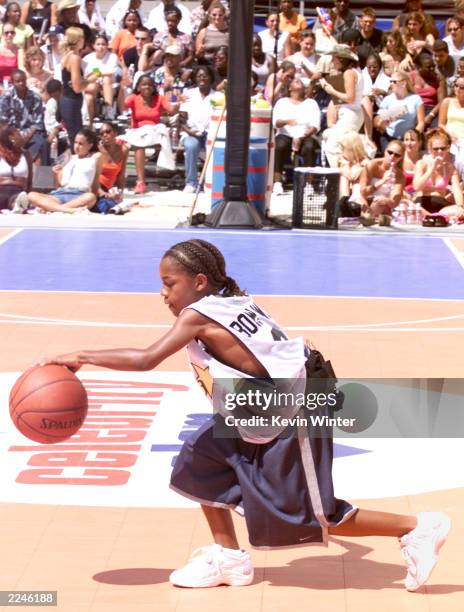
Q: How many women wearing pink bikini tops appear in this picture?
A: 1